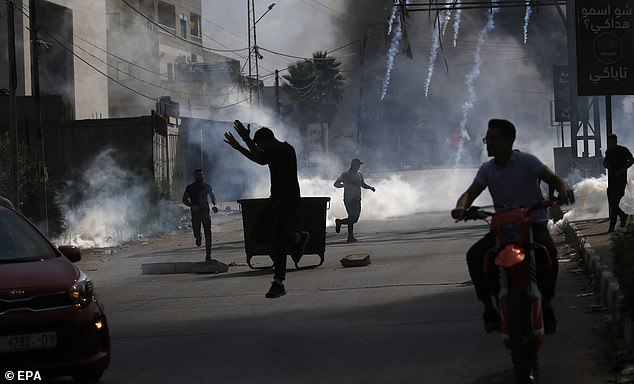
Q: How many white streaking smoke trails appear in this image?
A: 7